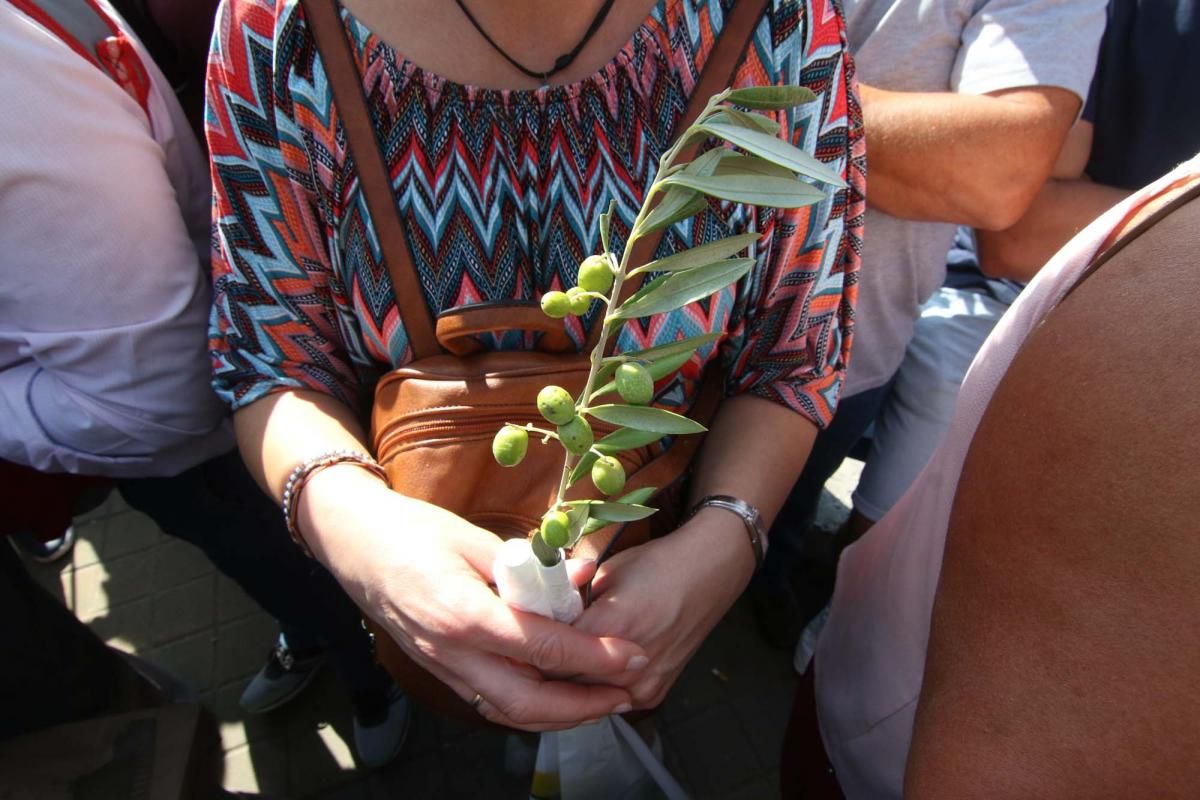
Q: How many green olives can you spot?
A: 9